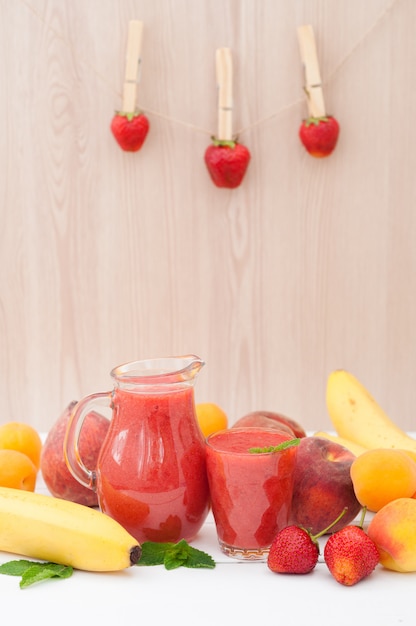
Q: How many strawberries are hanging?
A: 3